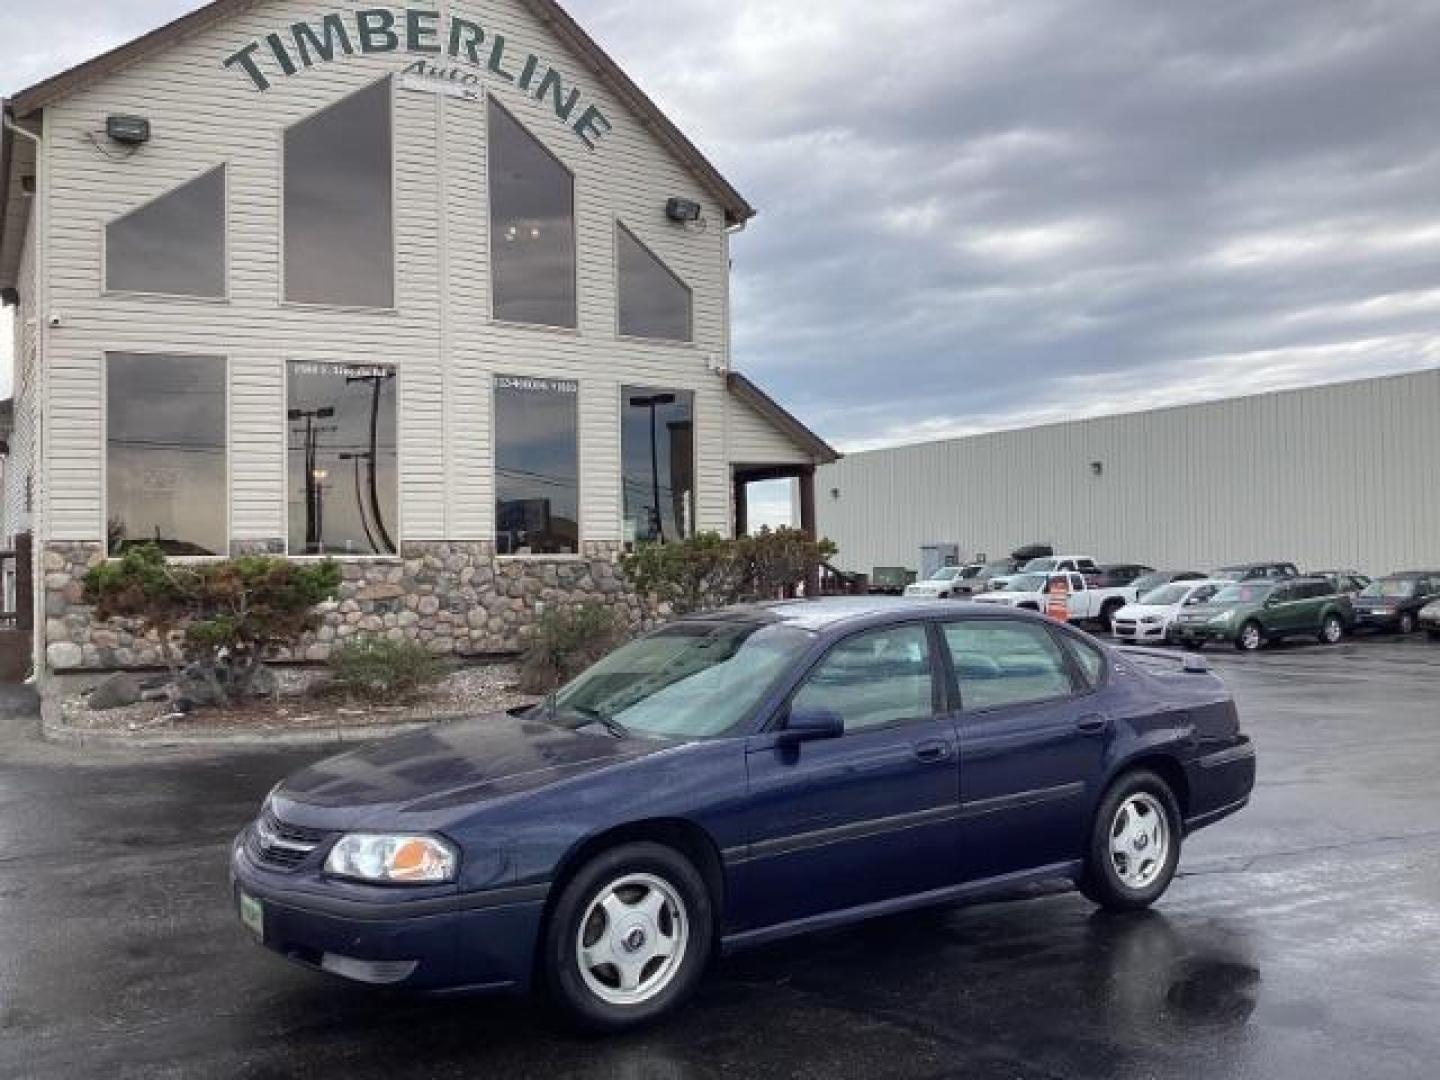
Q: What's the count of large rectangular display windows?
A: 4